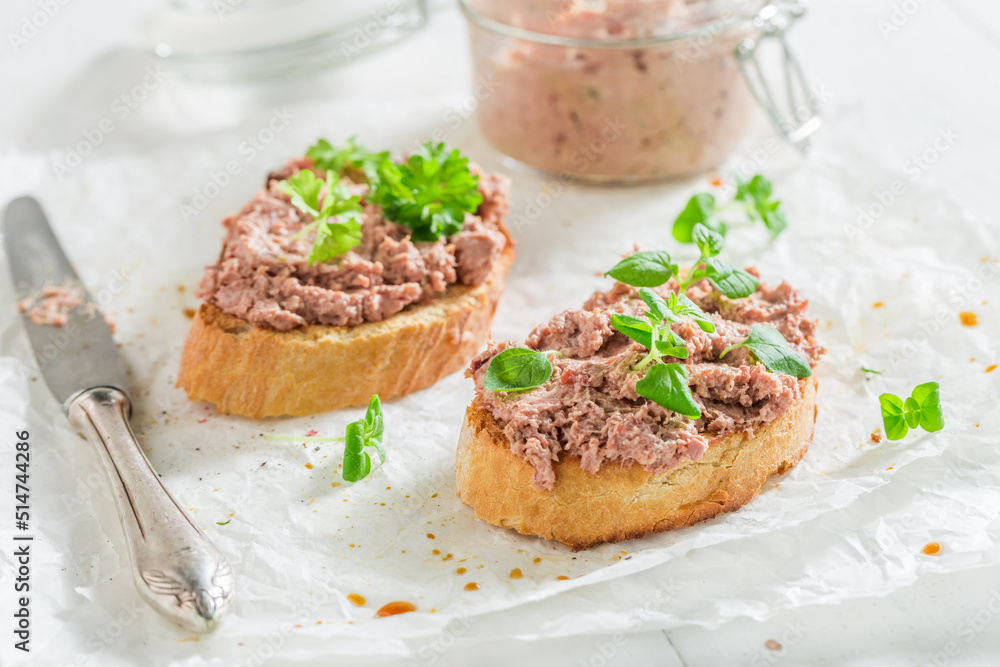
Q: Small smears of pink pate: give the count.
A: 1